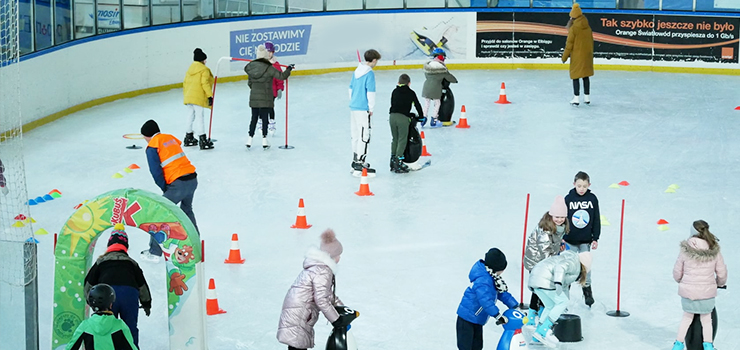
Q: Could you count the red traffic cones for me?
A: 7